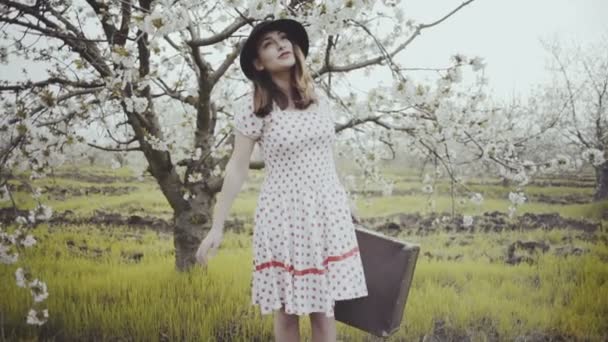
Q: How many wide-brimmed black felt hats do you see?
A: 1